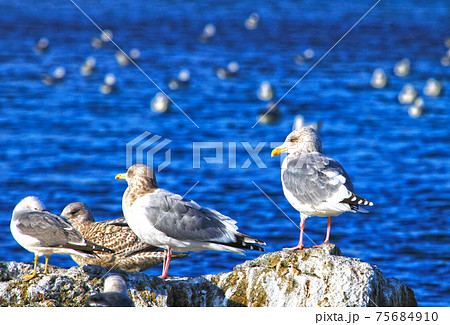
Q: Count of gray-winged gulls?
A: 3